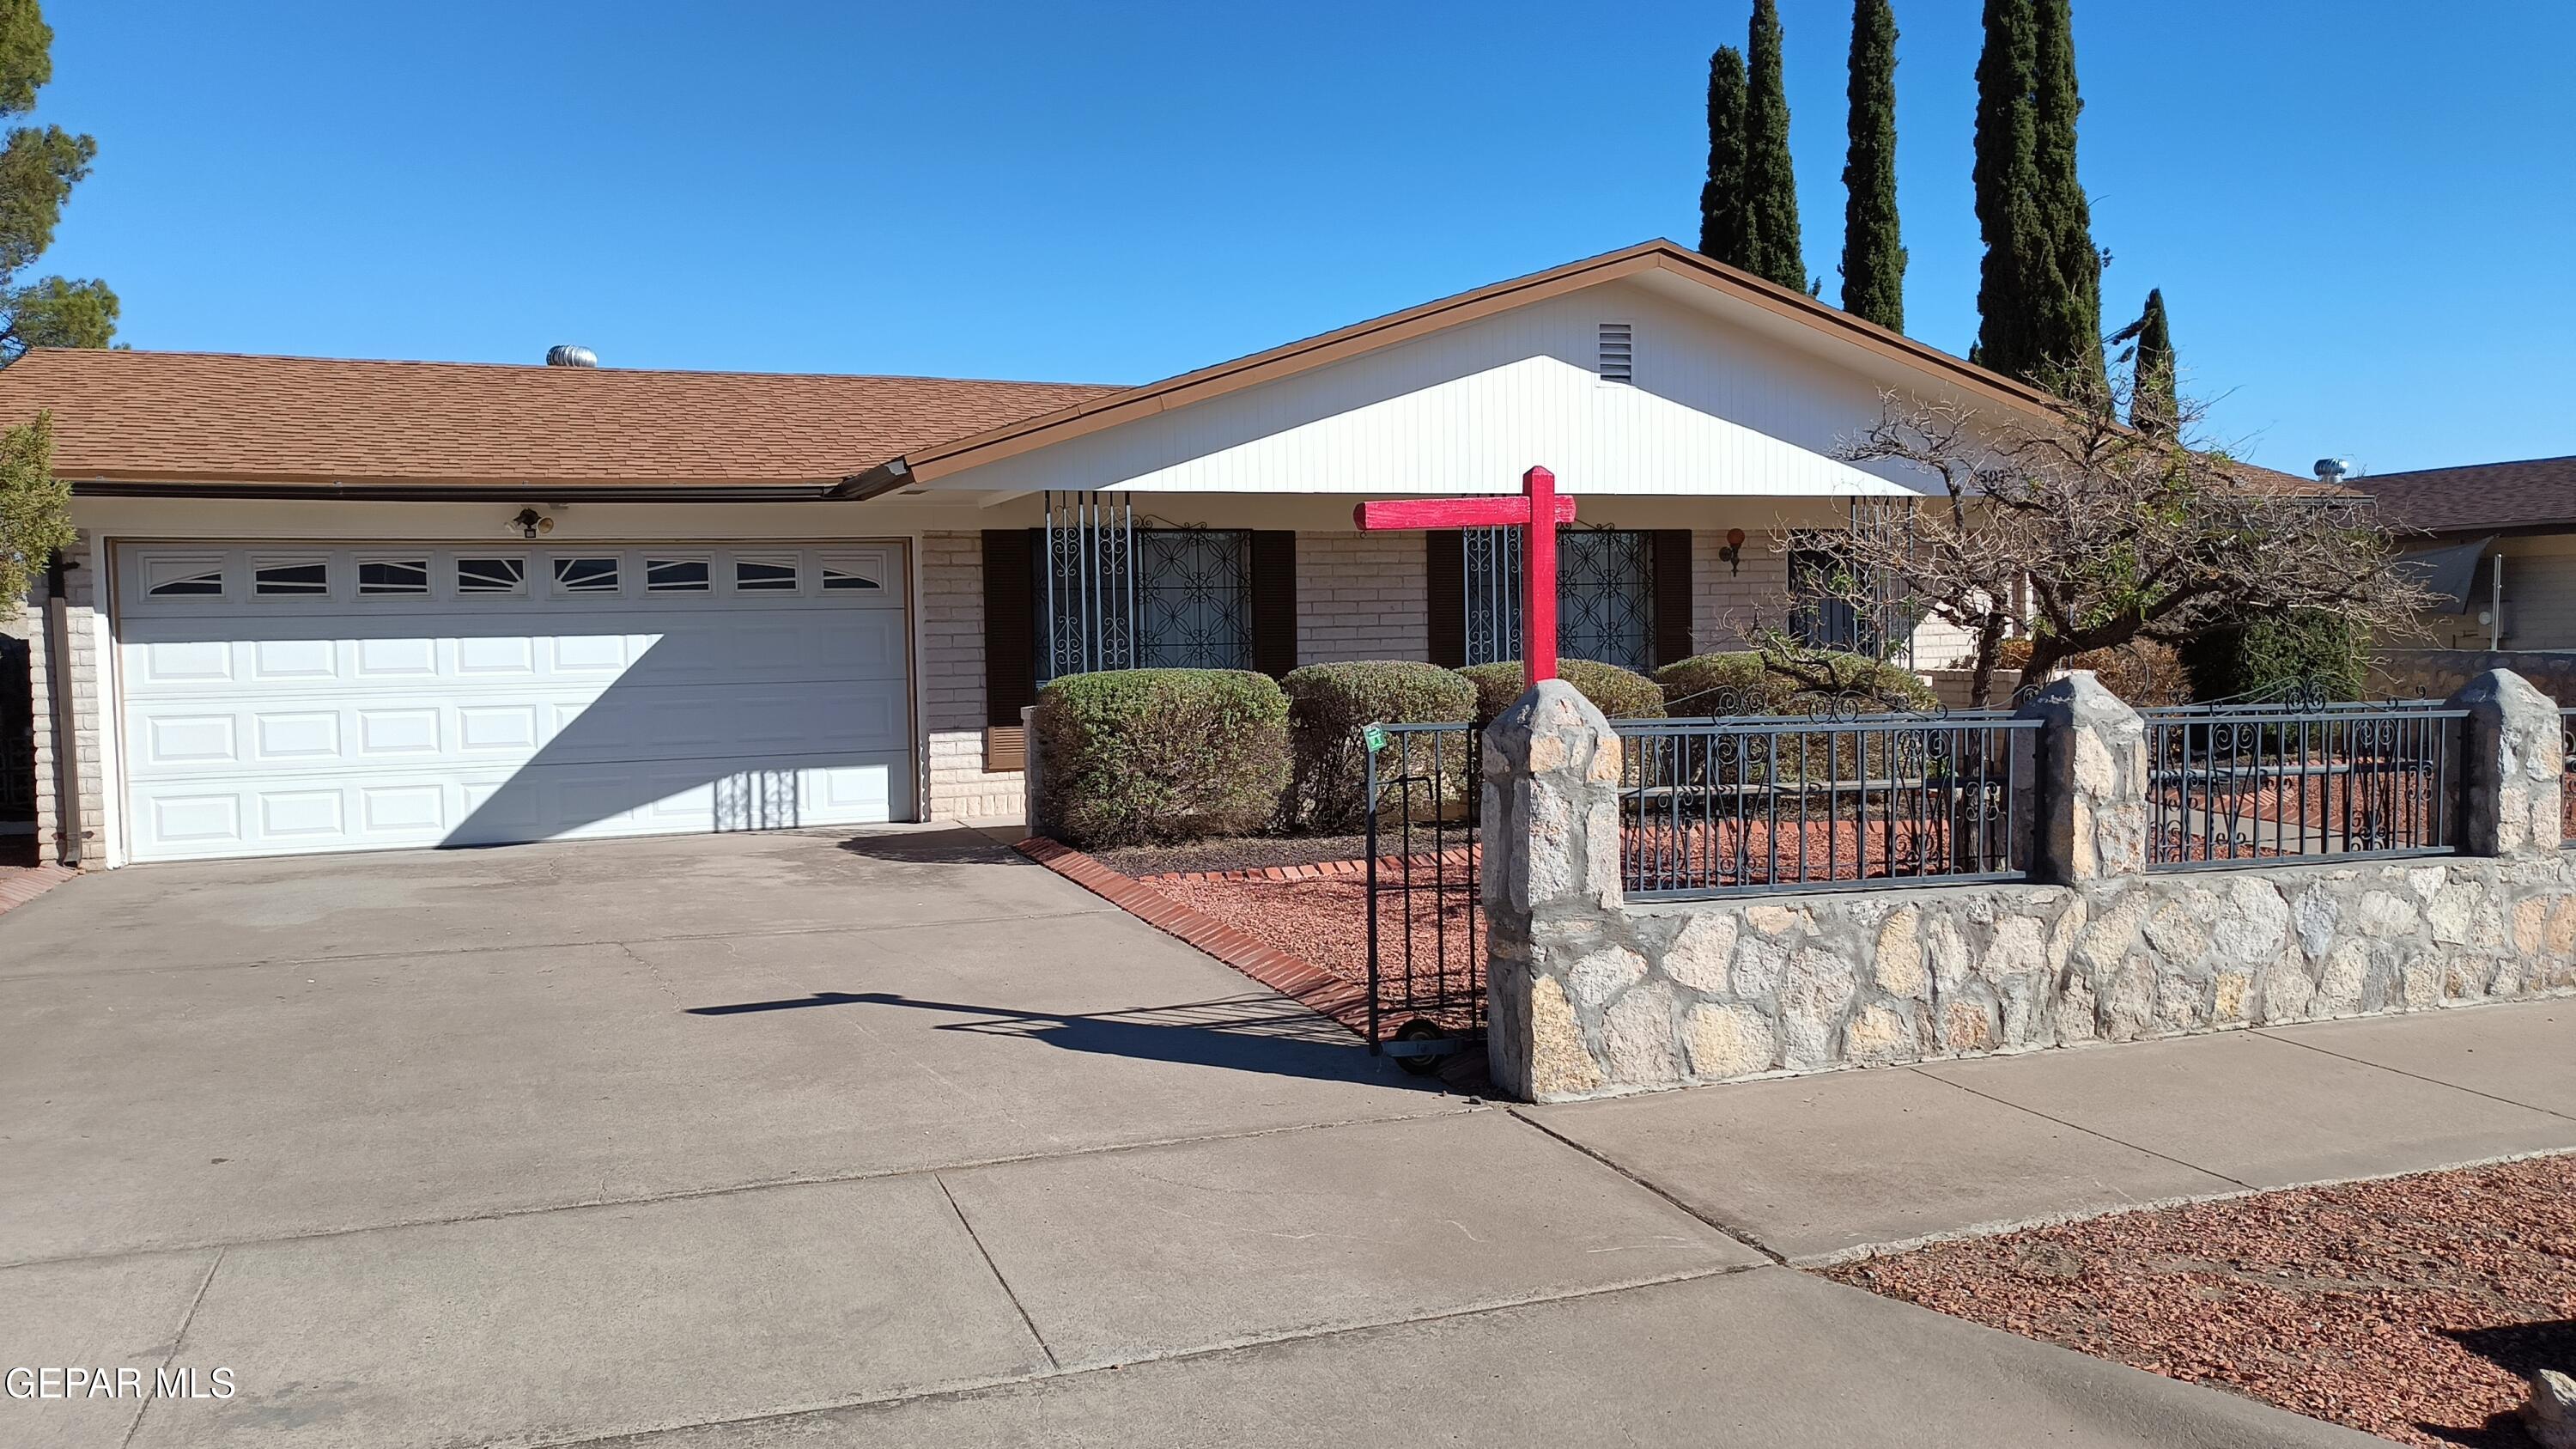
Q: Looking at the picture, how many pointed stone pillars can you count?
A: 3